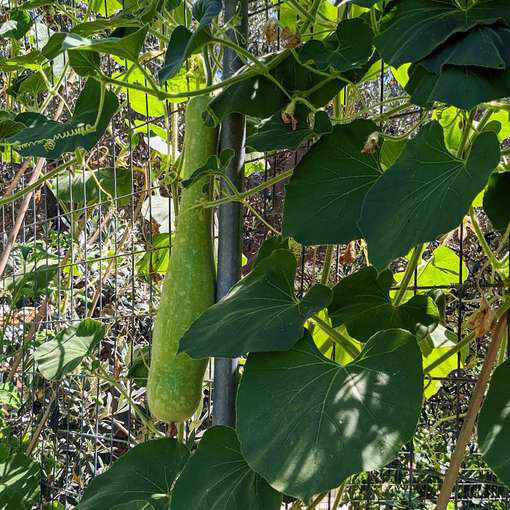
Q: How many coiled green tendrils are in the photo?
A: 1